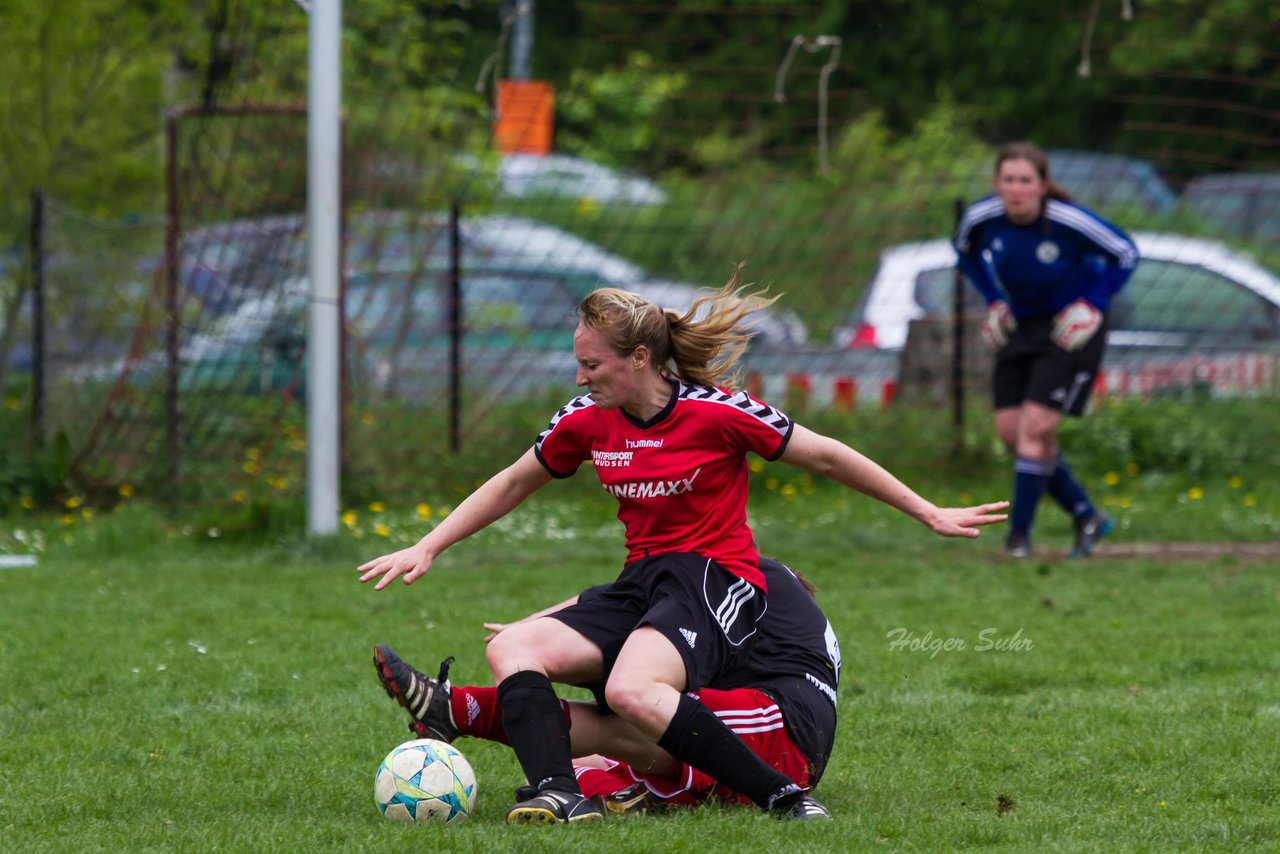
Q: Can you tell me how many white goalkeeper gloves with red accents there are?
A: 2